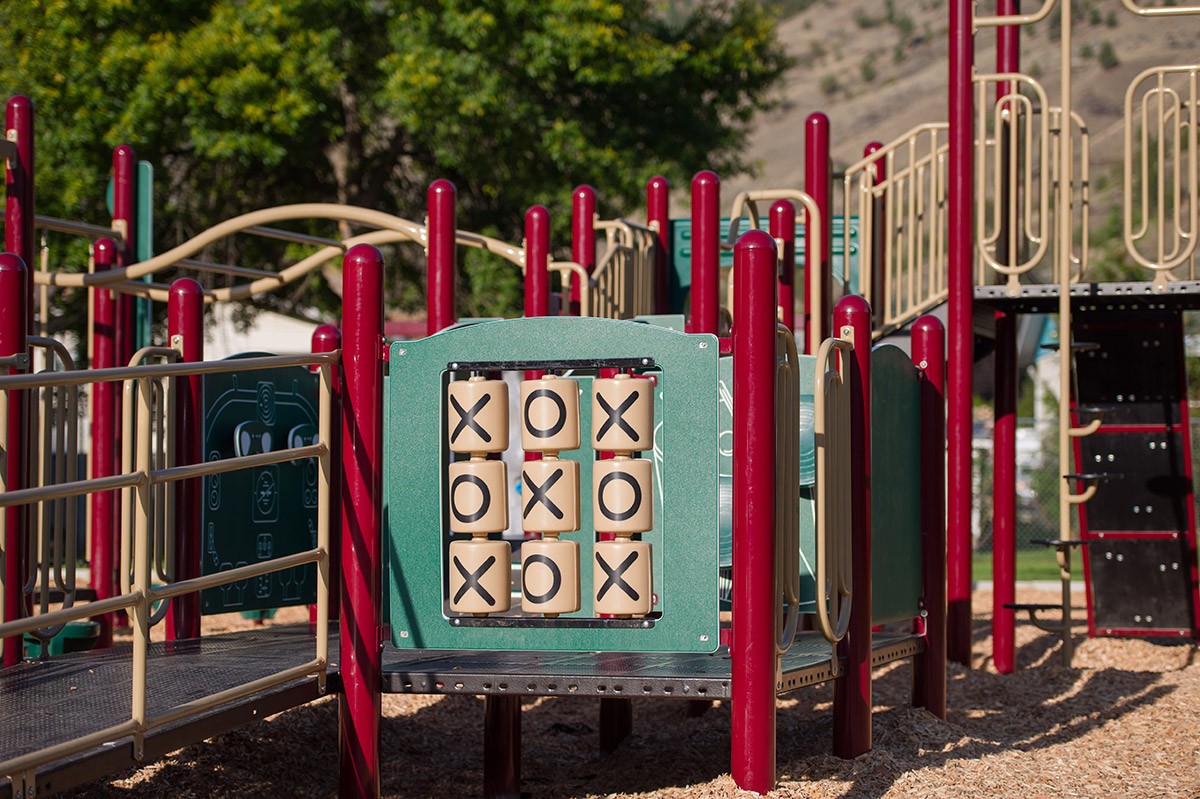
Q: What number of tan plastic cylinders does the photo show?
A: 9